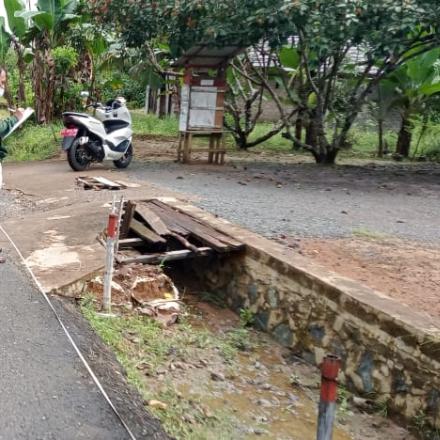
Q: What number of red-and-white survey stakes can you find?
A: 2